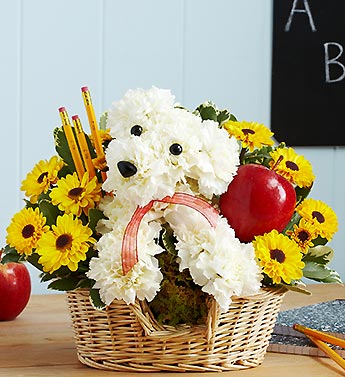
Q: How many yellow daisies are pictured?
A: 9